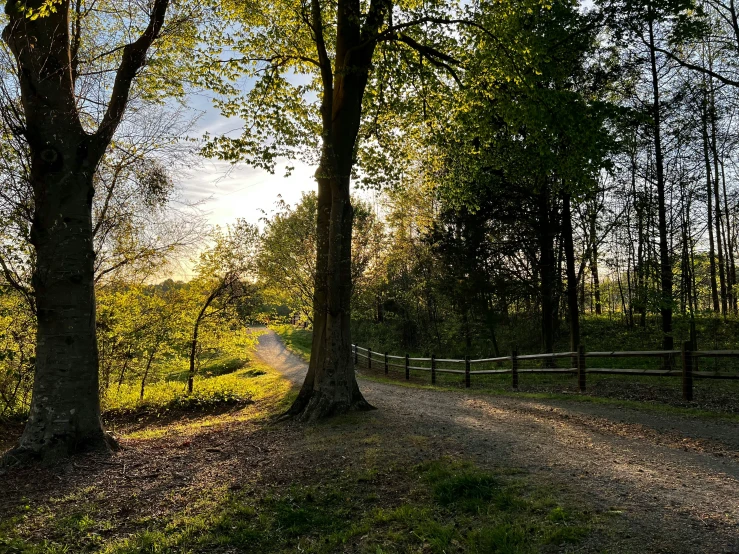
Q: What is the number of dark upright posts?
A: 9